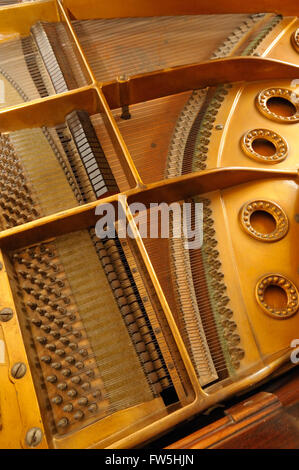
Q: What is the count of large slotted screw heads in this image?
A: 3